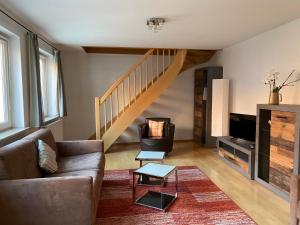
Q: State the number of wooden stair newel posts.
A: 1